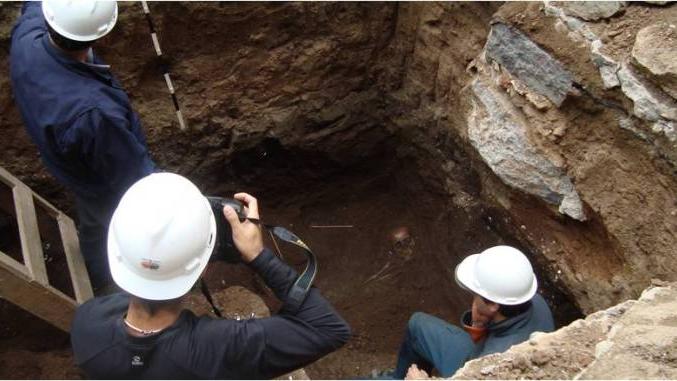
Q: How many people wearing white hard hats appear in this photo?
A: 3